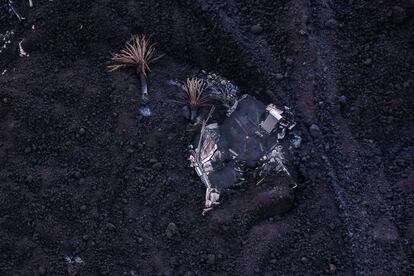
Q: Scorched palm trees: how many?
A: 2